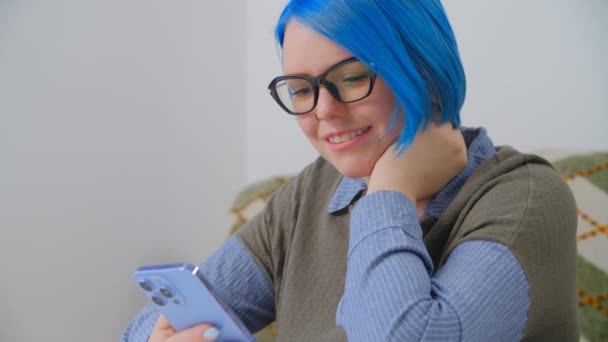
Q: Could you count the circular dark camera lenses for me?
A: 3